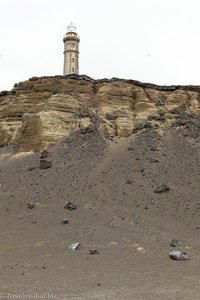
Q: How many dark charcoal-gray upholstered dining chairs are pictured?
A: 0